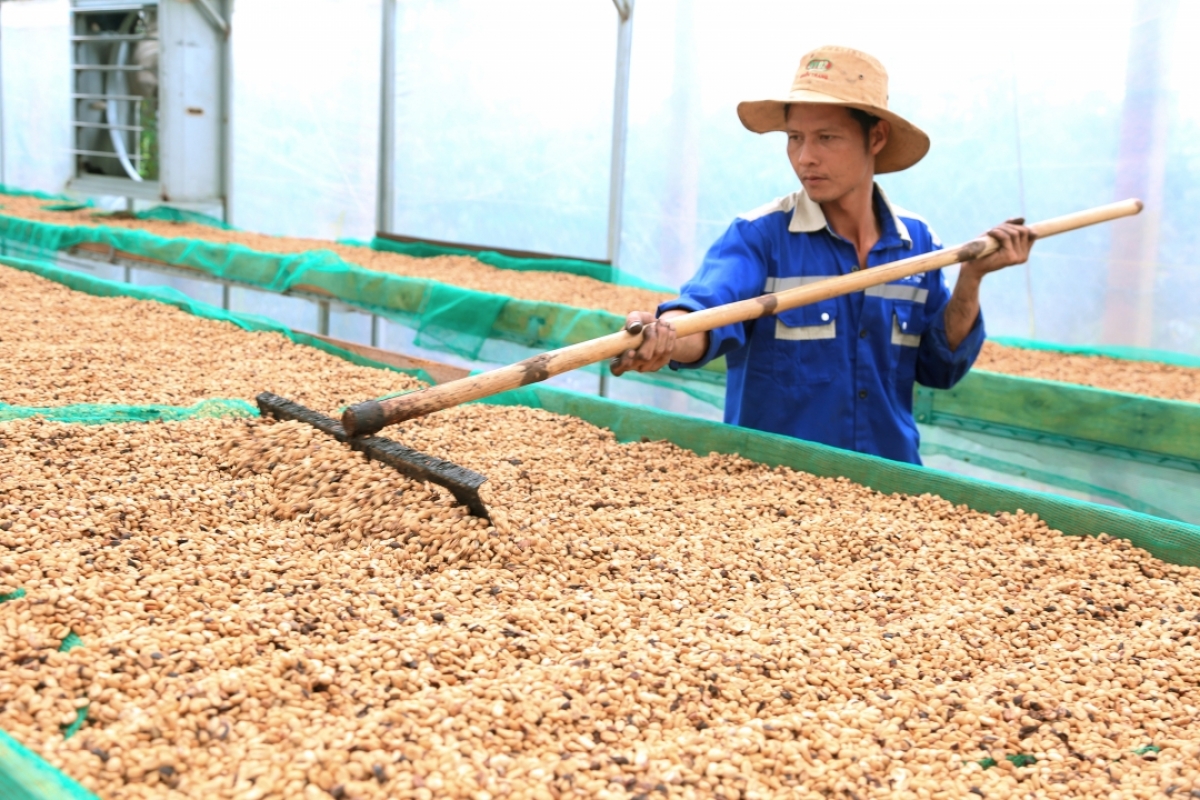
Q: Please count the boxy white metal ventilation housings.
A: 1